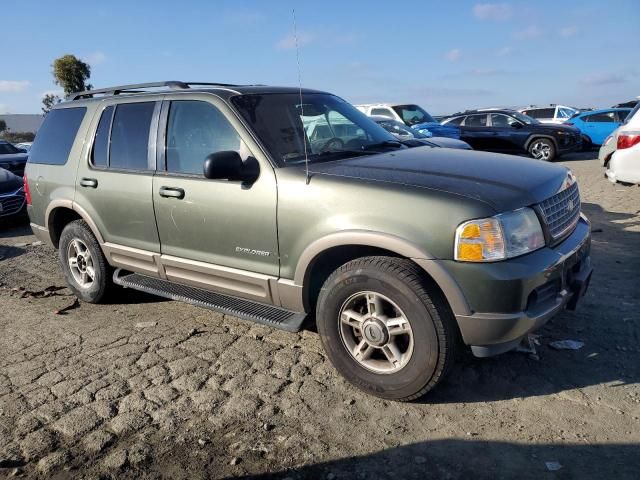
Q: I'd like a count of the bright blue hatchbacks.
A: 1